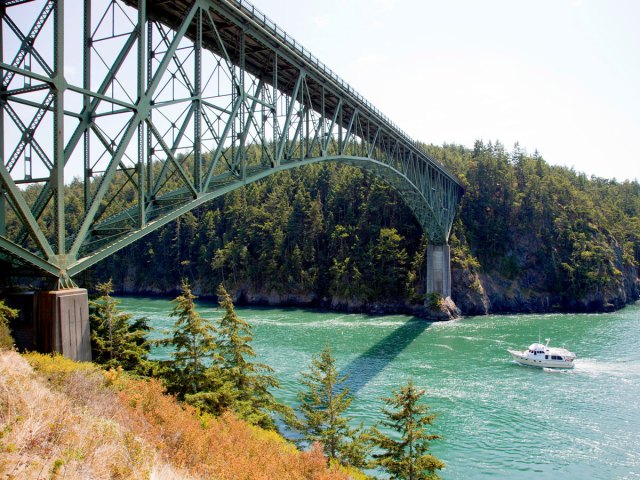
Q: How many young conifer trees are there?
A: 5